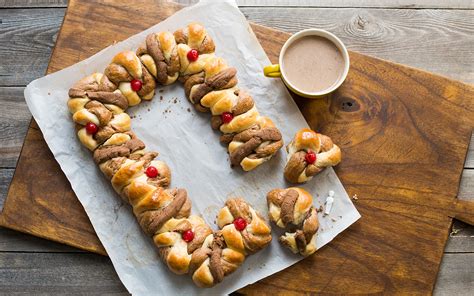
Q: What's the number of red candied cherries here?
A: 8